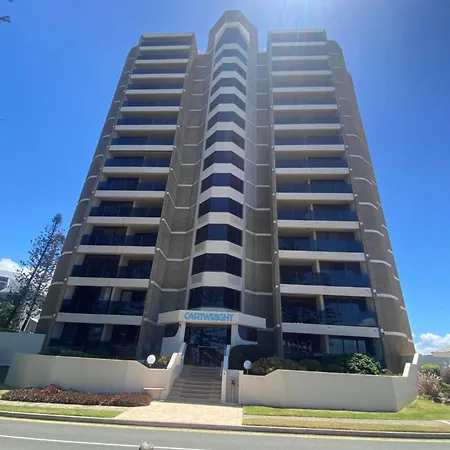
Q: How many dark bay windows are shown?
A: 13